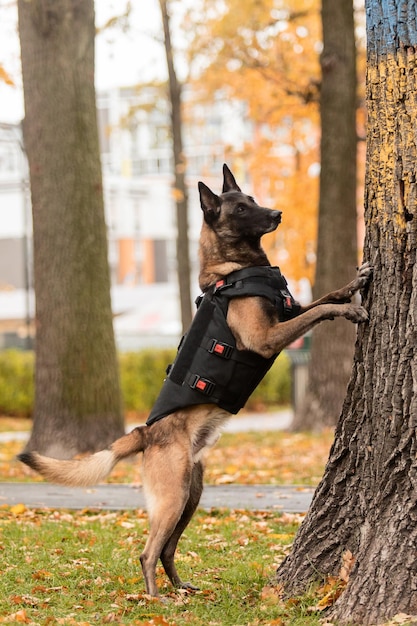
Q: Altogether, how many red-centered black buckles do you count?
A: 4